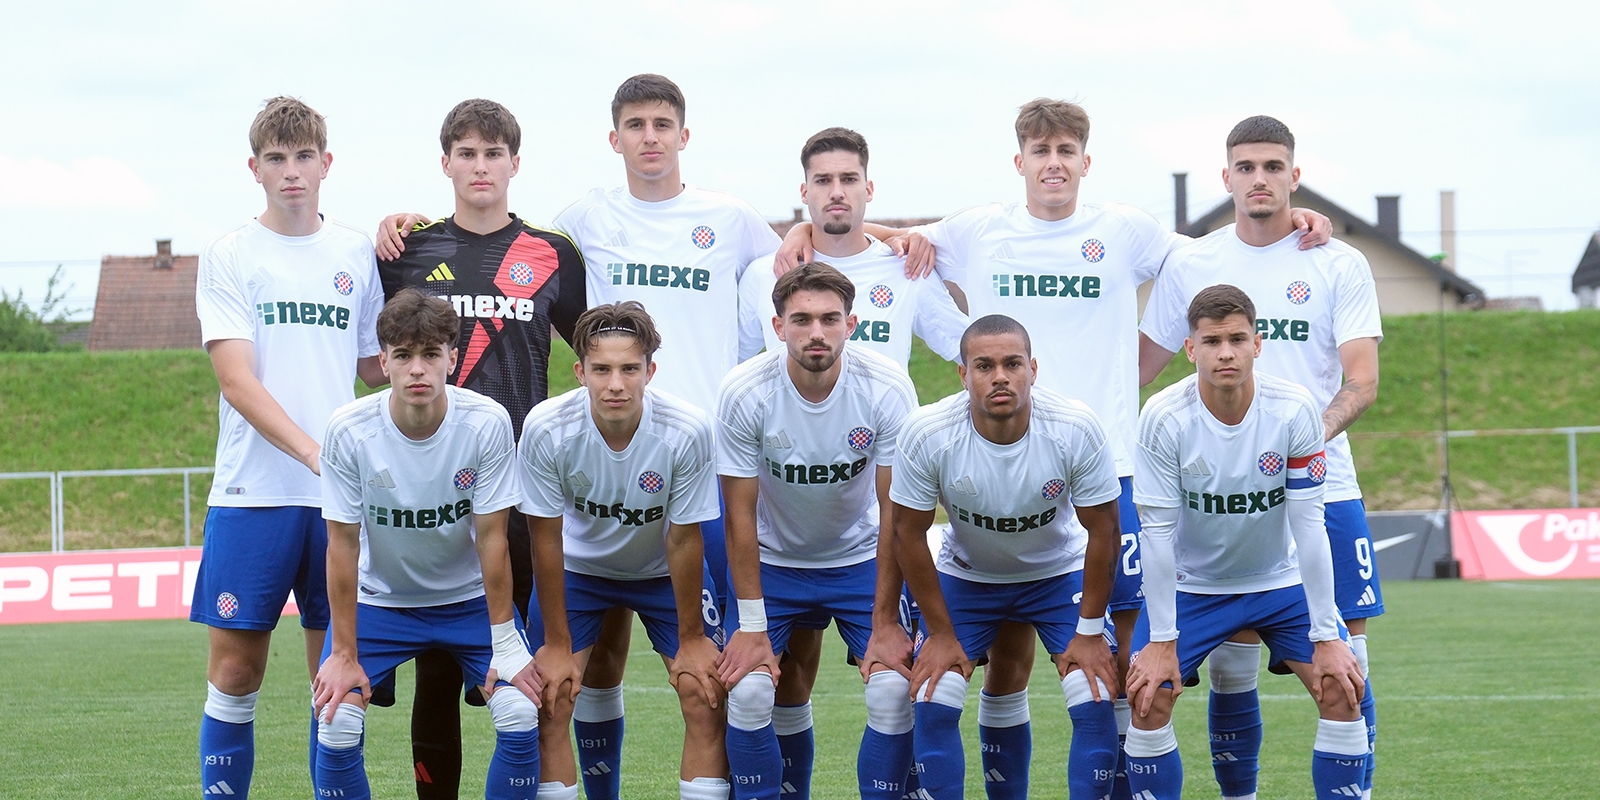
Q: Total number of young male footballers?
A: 11